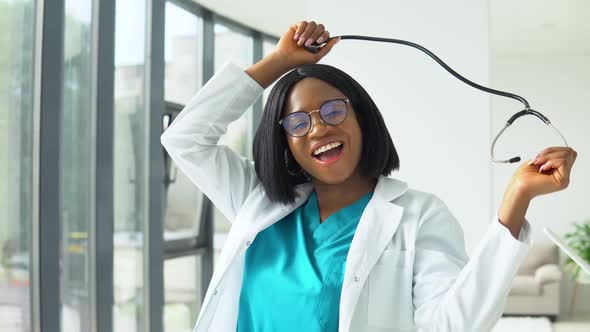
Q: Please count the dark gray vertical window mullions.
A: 5